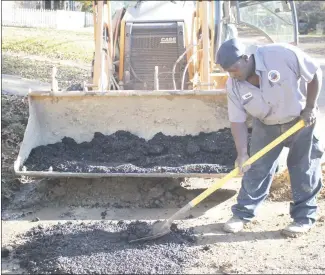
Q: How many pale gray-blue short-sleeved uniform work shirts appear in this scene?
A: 1